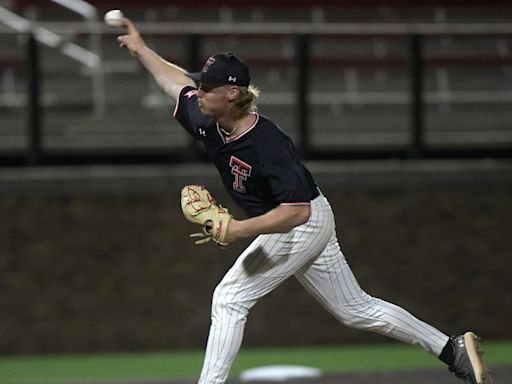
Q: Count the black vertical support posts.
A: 4